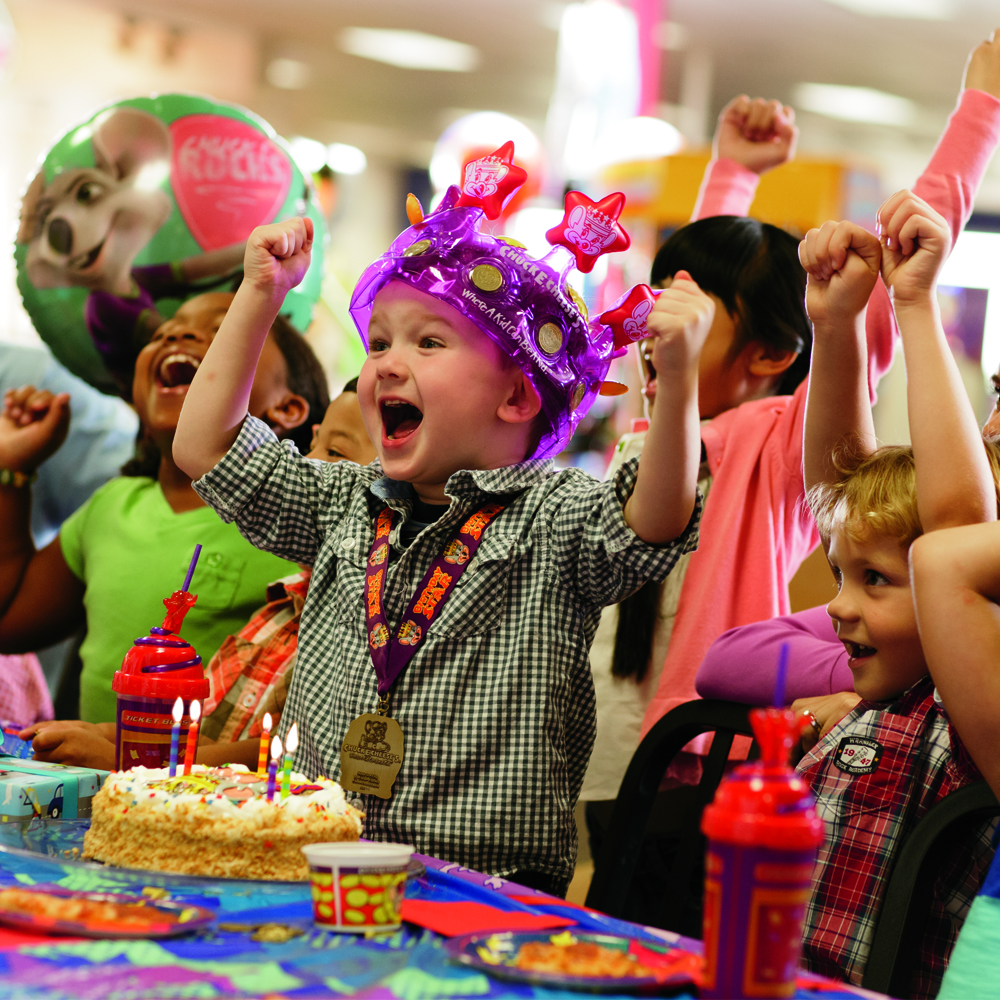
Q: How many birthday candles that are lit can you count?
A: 5